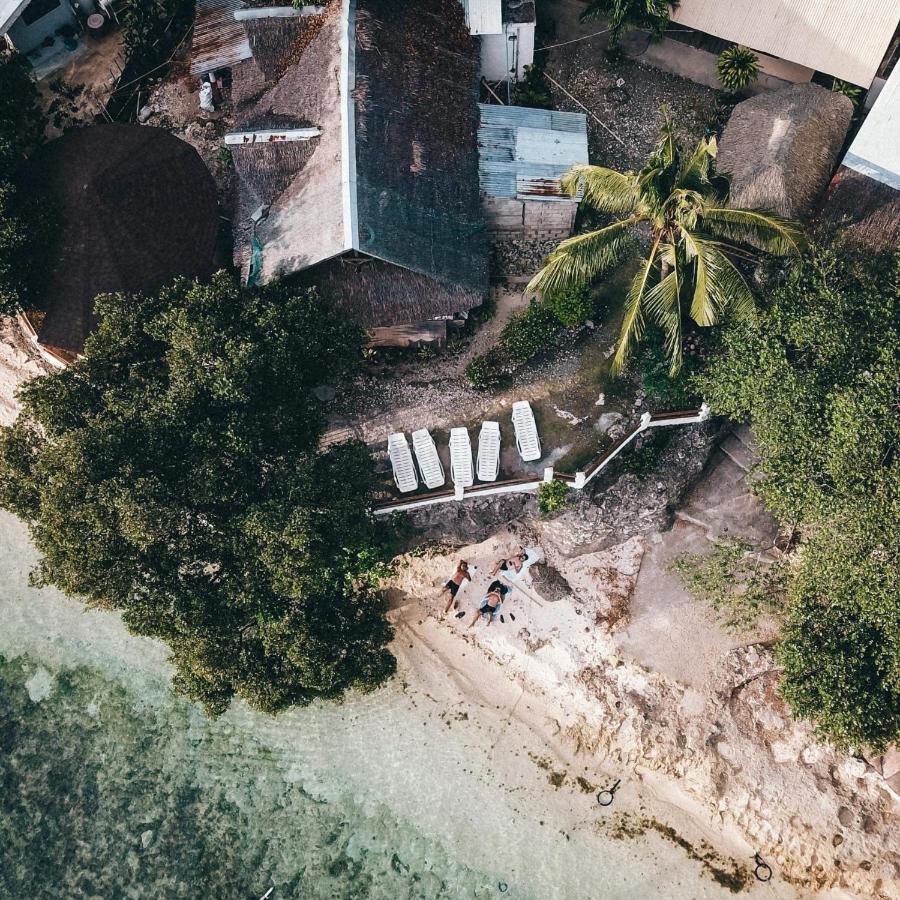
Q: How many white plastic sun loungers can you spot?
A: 5